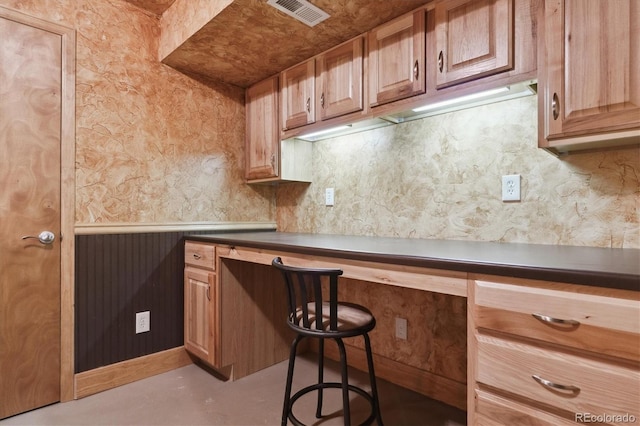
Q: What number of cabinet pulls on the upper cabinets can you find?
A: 6